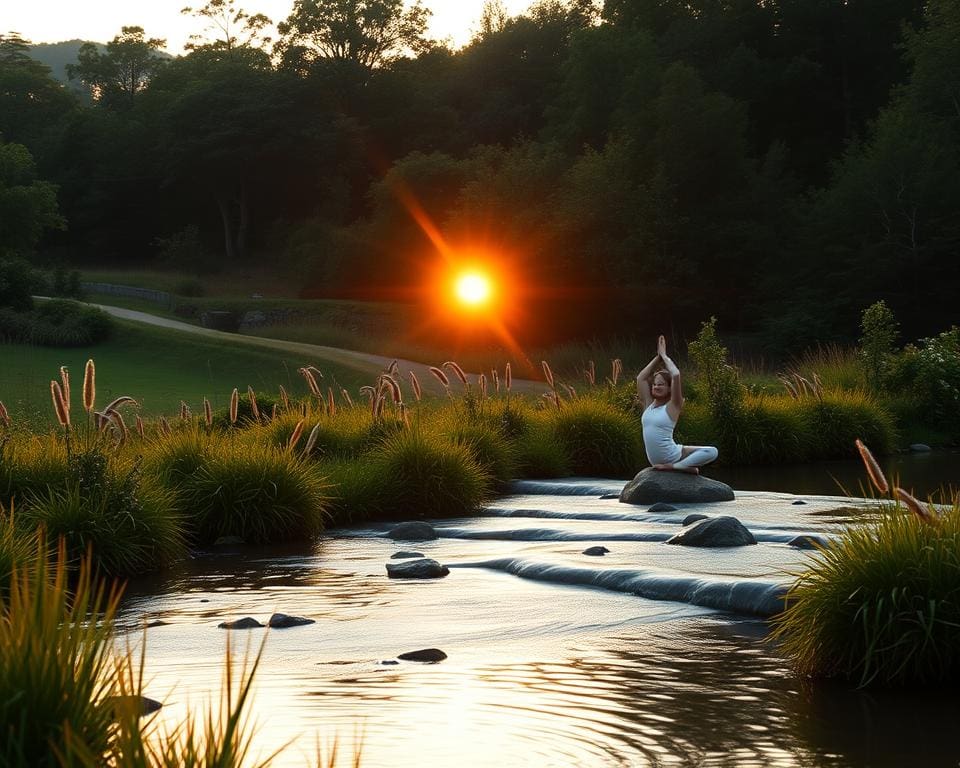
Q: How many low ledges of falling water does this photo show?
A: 4